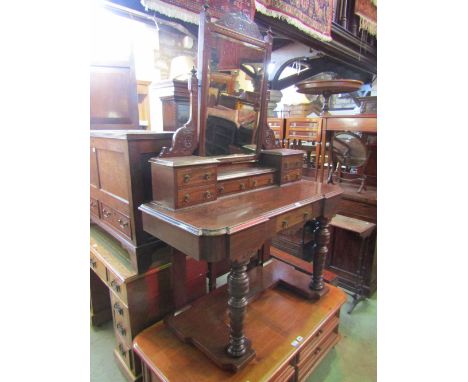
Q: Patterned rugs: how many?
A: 3